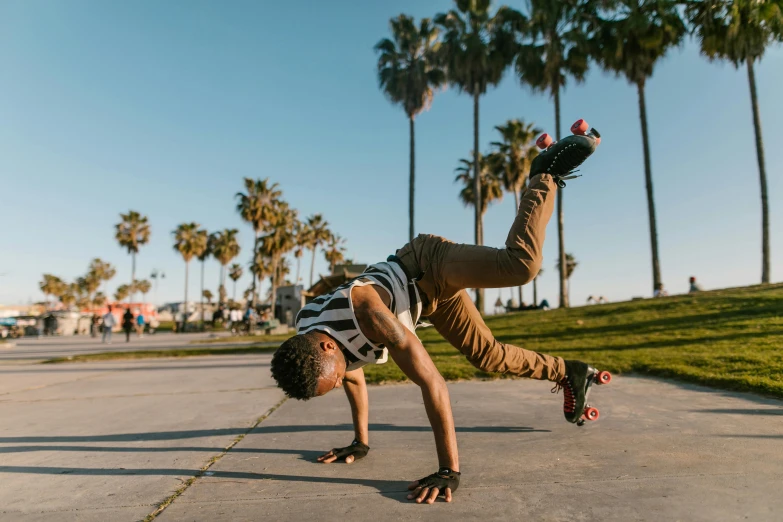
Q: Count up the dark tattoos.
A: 1